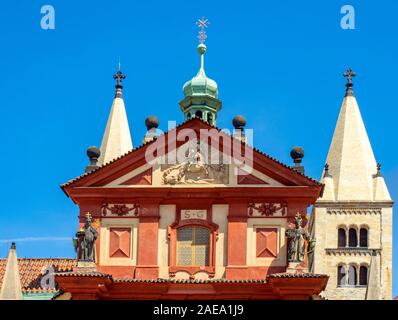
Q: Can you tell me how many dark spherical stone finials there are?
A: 4